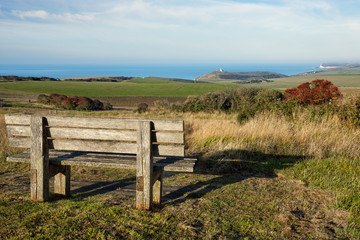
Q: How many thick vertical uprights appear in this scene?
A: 2